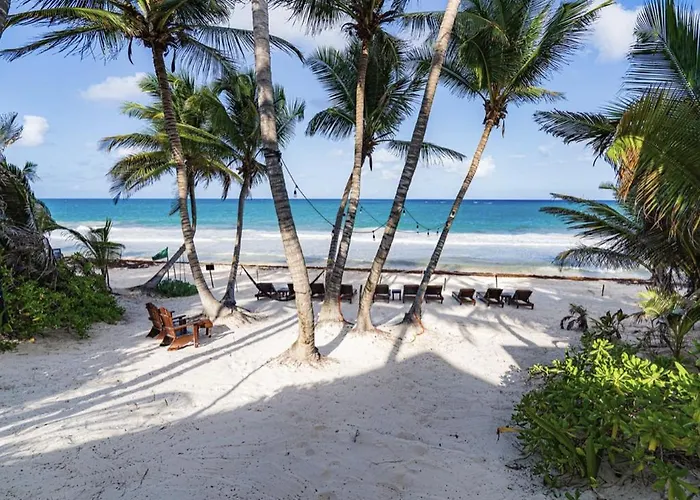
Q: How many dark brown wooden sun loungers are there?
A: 10